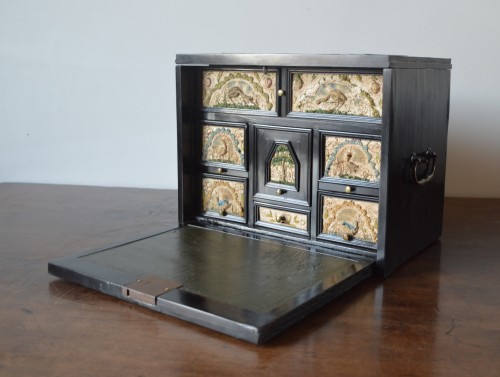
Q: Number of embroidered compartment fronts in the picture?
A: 8